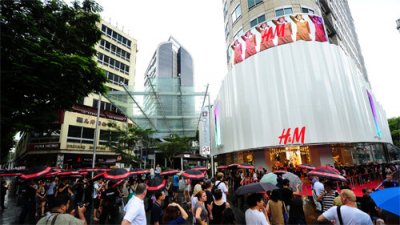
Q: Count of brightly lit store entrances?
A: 1